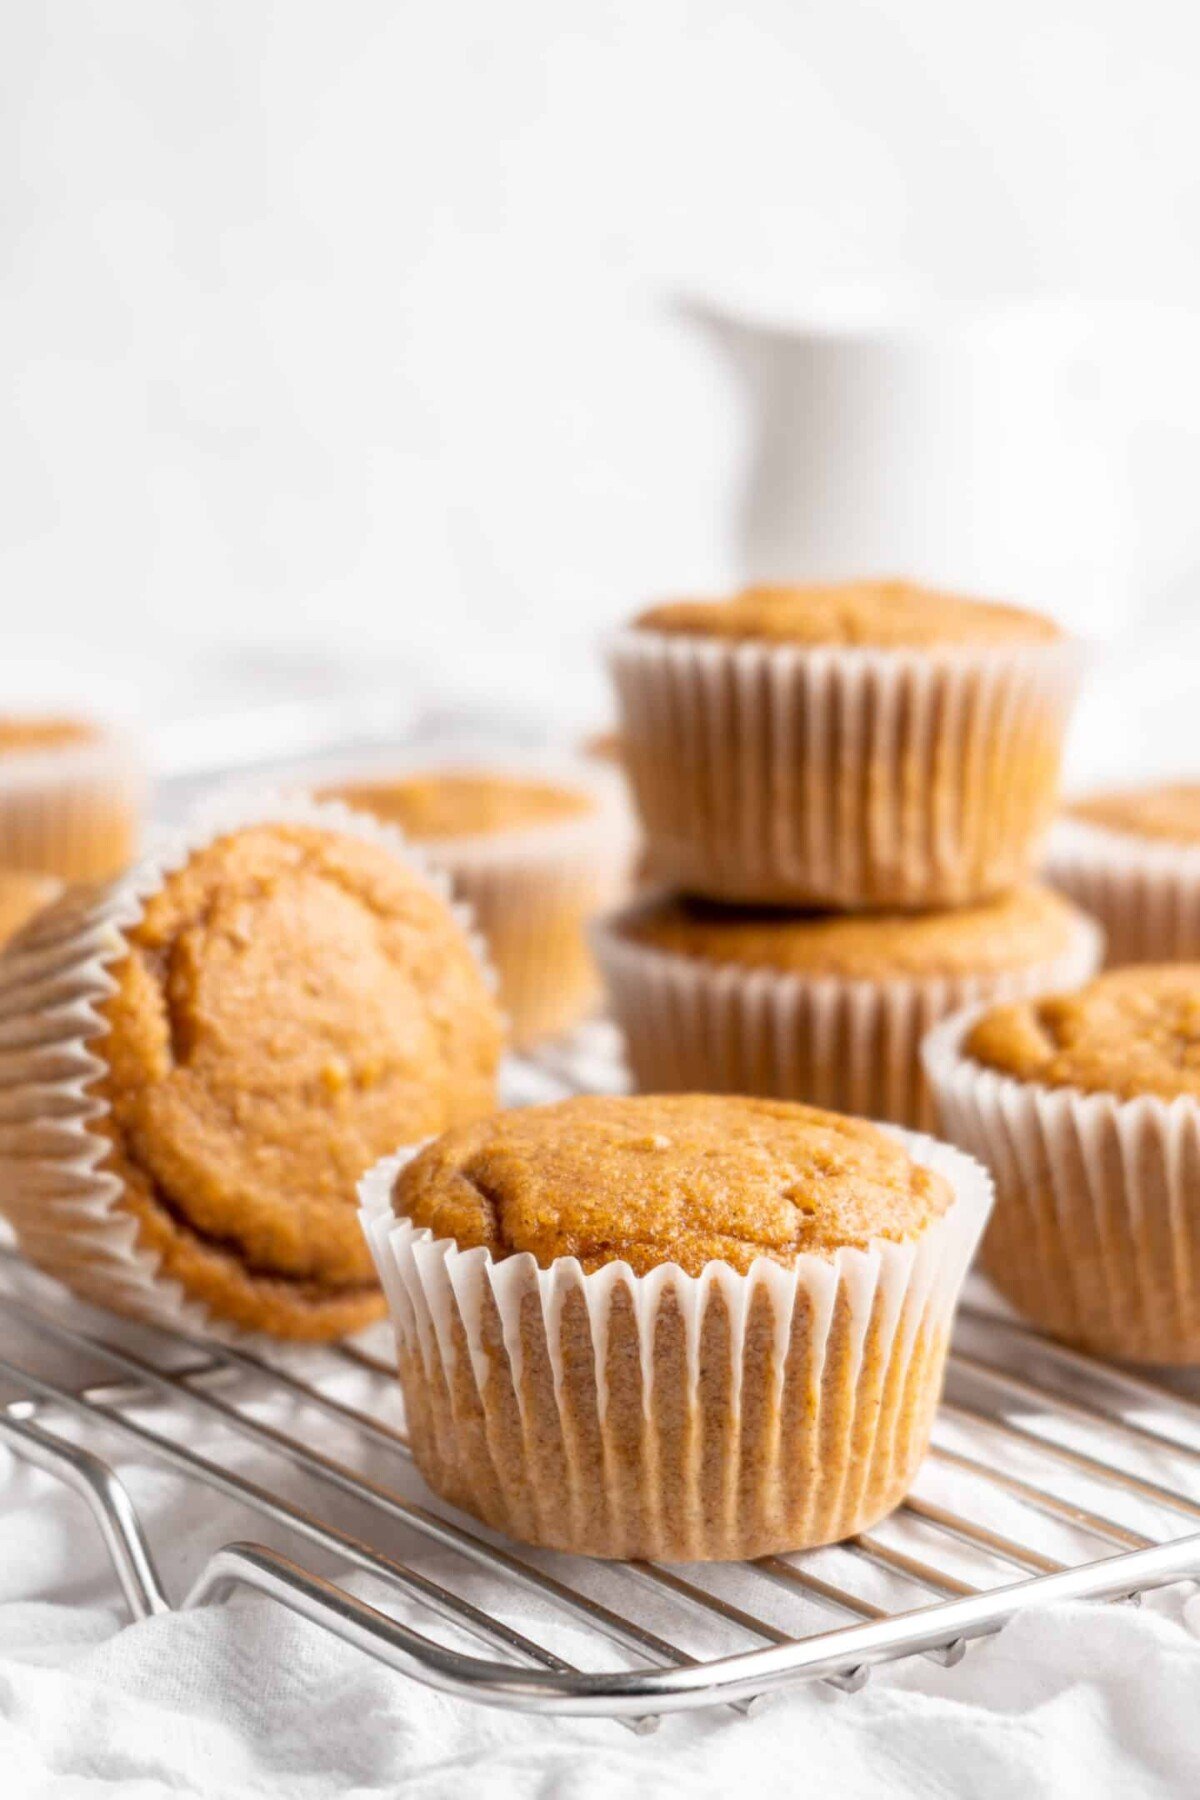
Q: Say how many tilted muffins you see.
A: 1